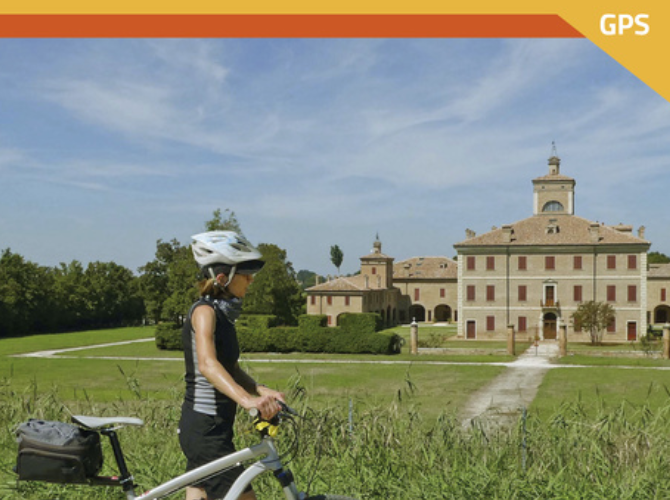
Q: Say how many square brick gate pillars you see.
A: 4